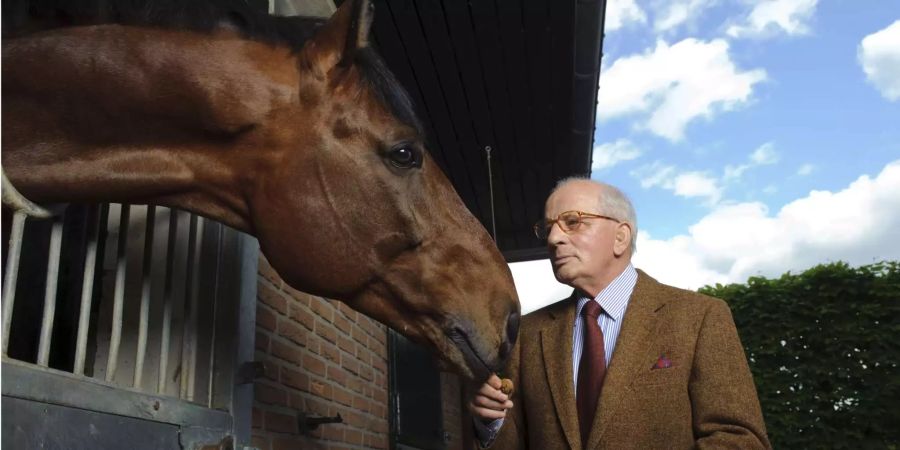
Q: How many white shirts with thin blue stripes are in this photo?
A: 1